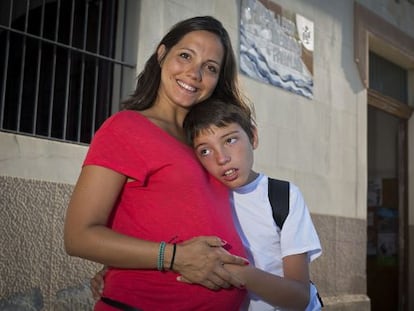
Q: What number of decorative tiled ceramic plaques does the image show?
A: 1